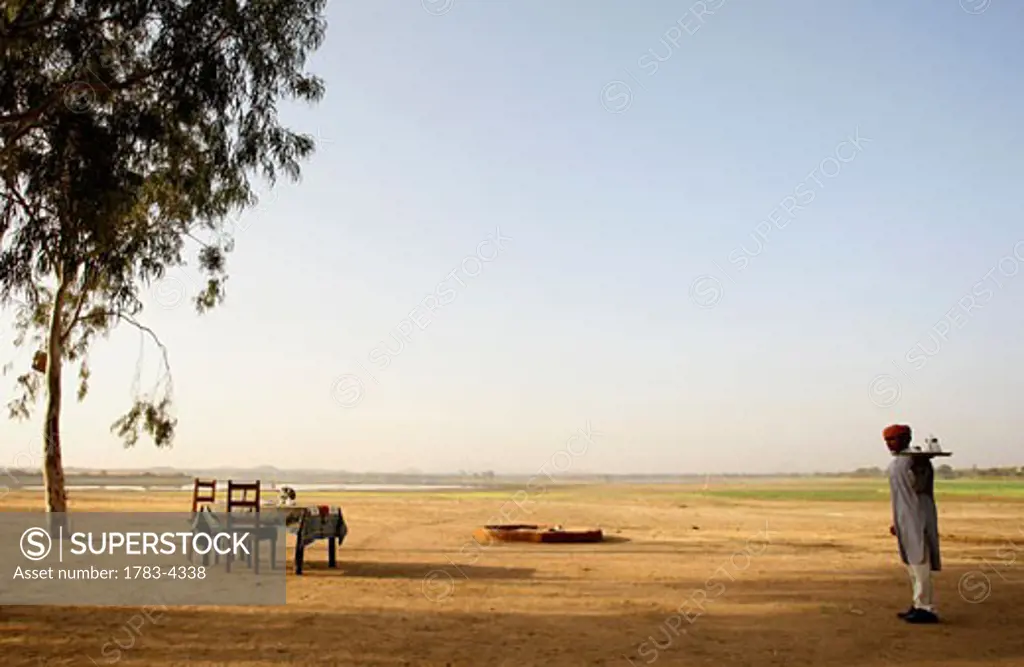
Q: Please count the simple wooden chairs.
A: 2